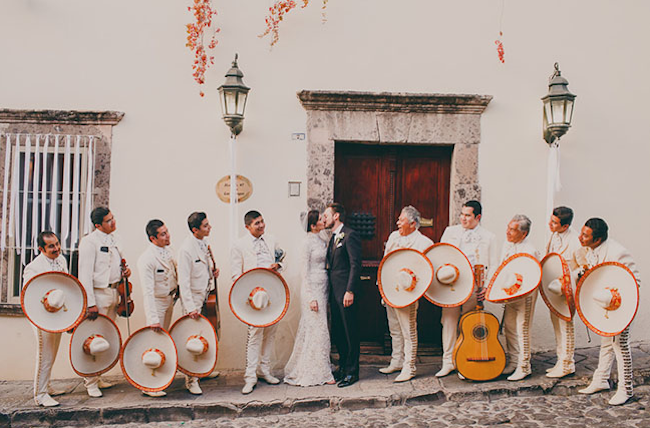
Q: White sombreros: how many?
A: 10